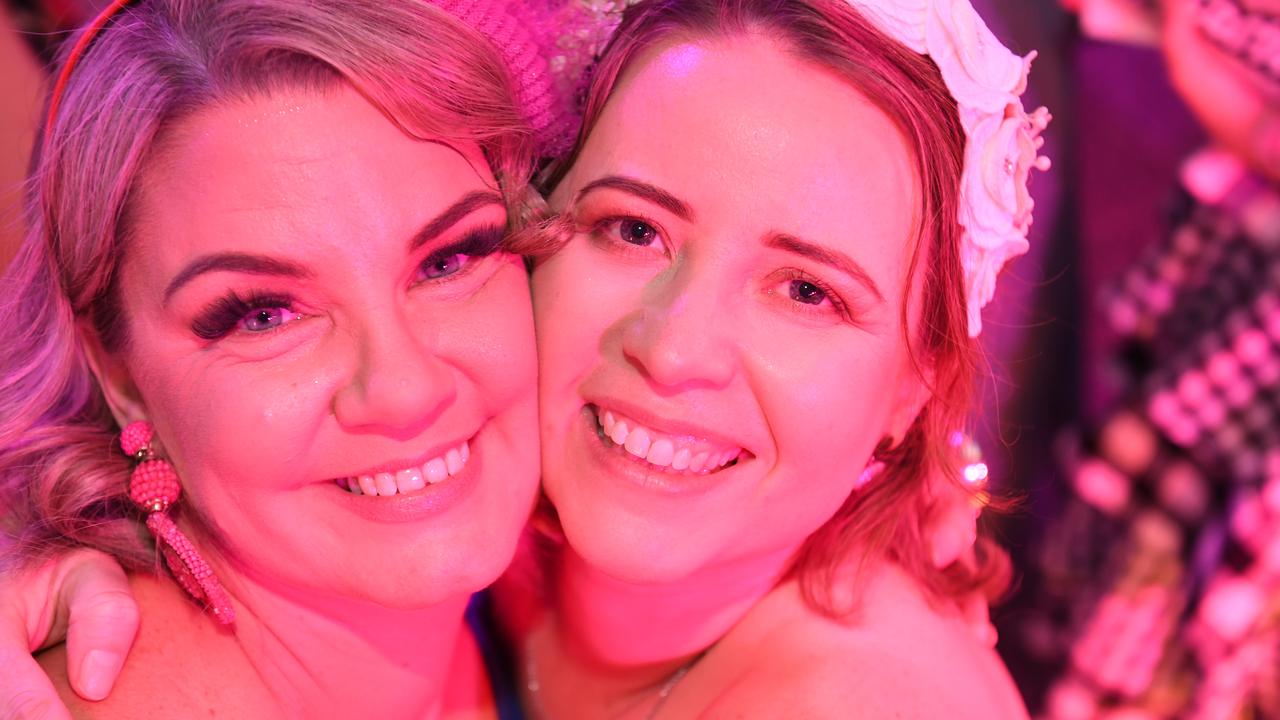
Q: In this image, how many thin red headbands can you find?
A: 1